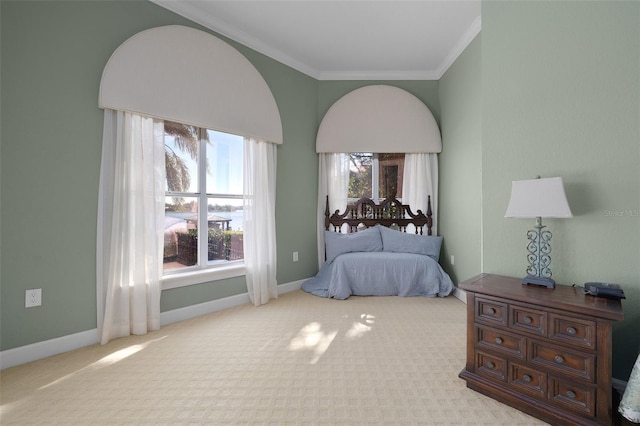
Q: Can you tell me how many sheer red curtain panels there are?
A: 0